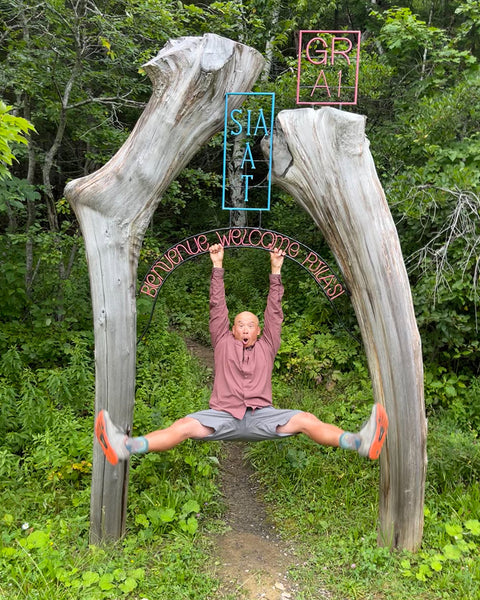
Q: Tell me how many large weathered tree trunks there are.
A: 2